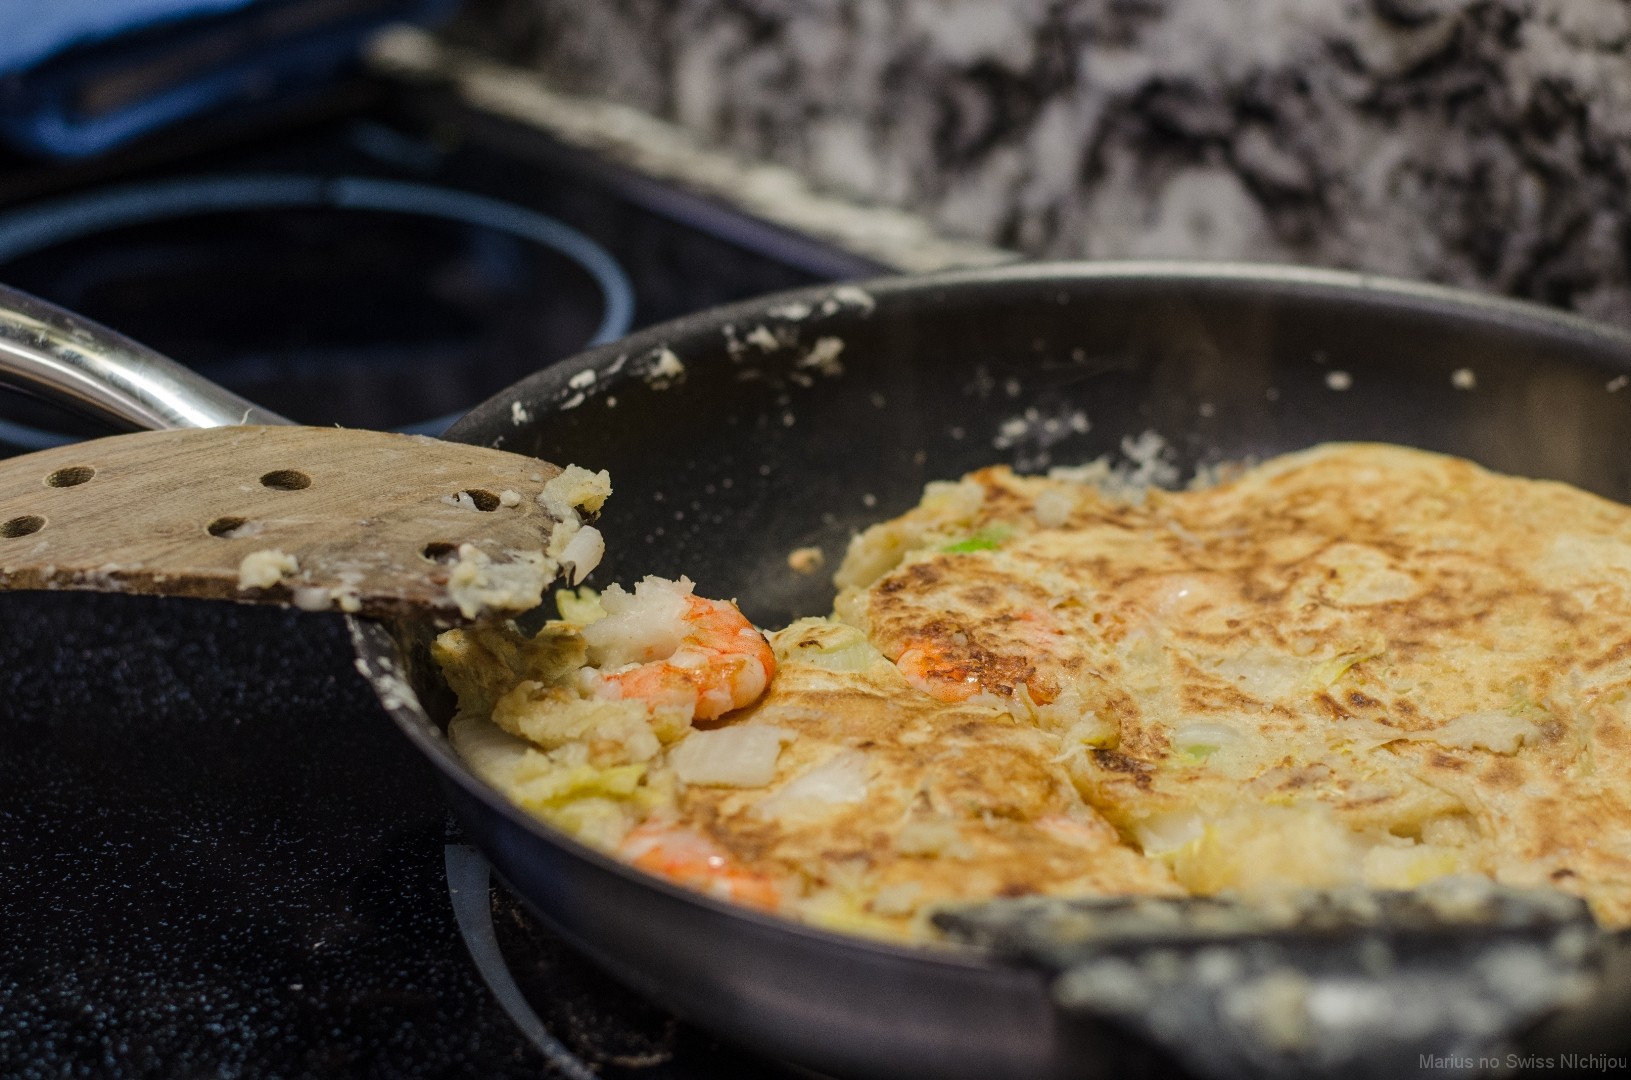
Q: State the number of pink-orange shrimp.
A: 3